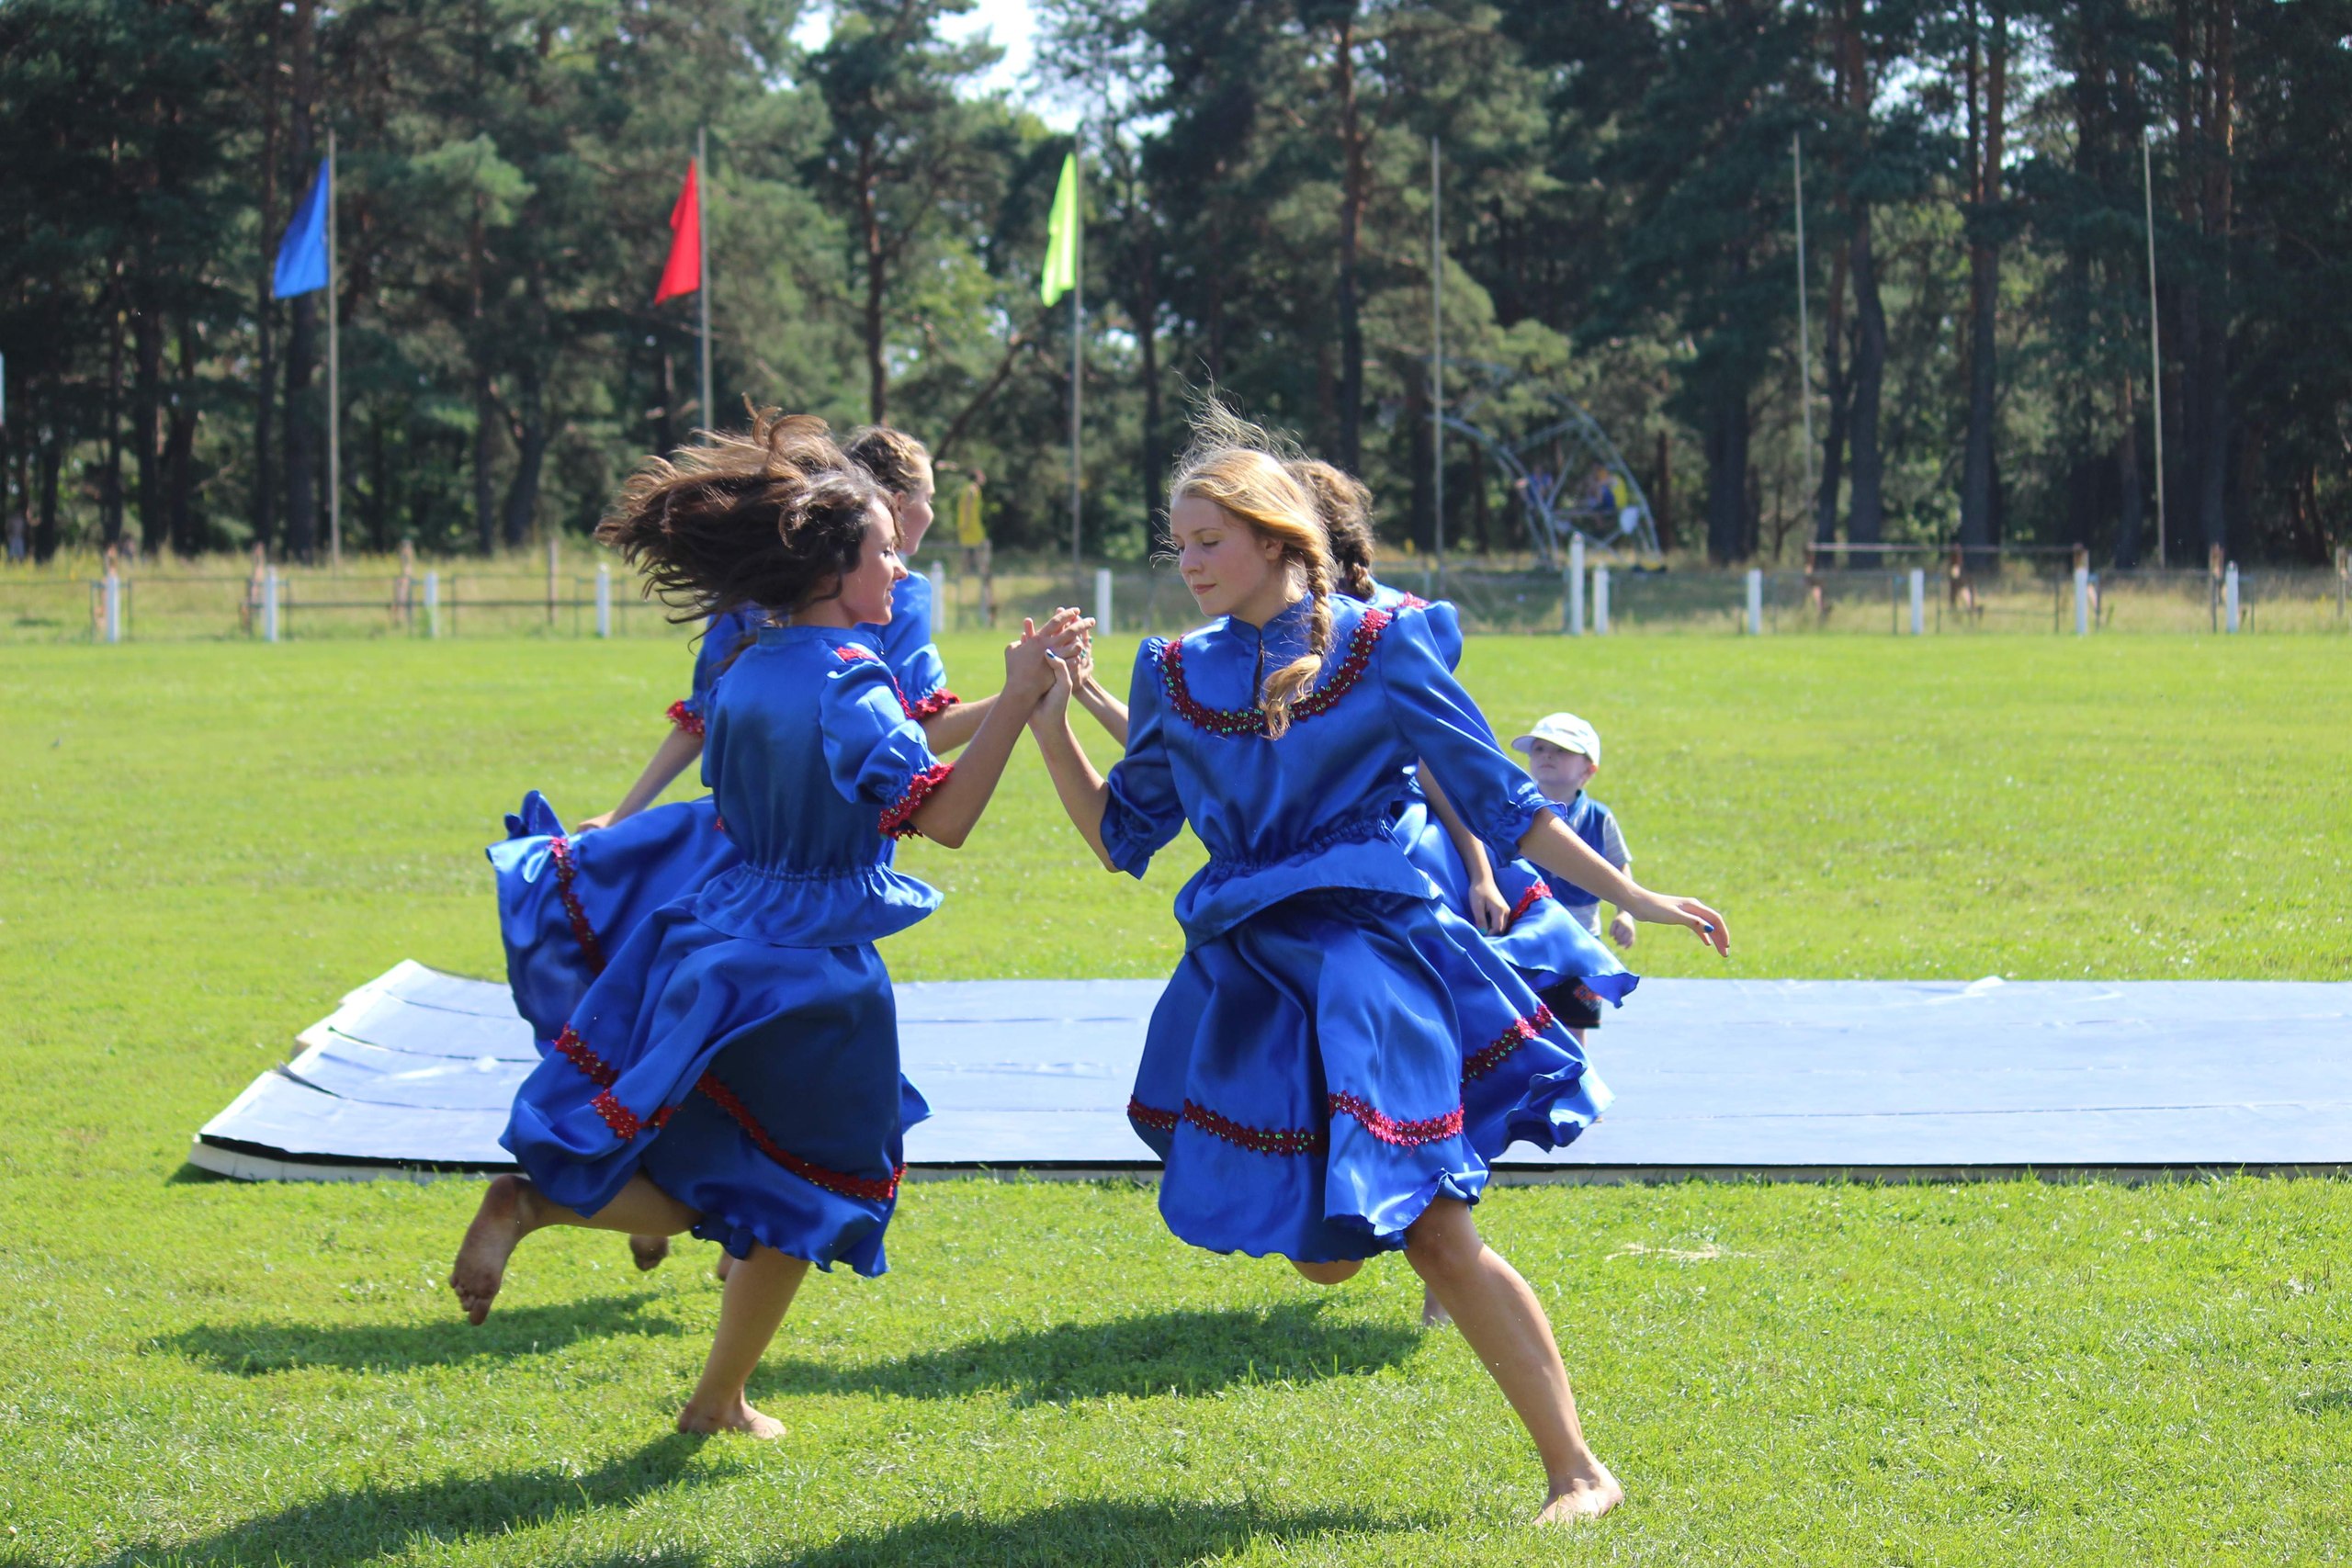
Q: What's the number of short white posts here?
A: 12